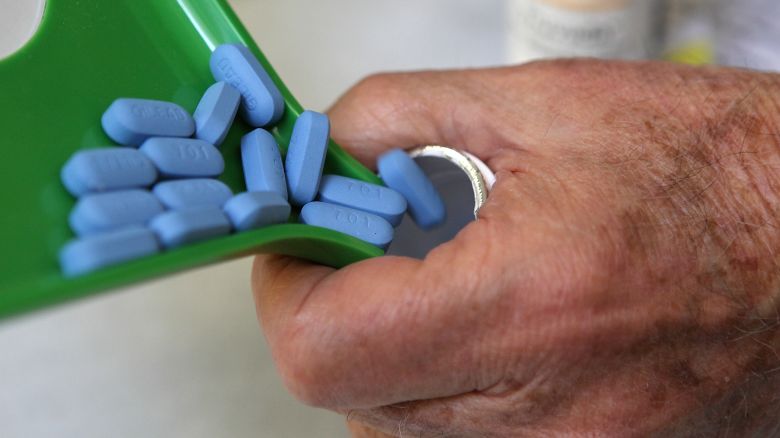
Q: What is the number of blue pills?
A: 15